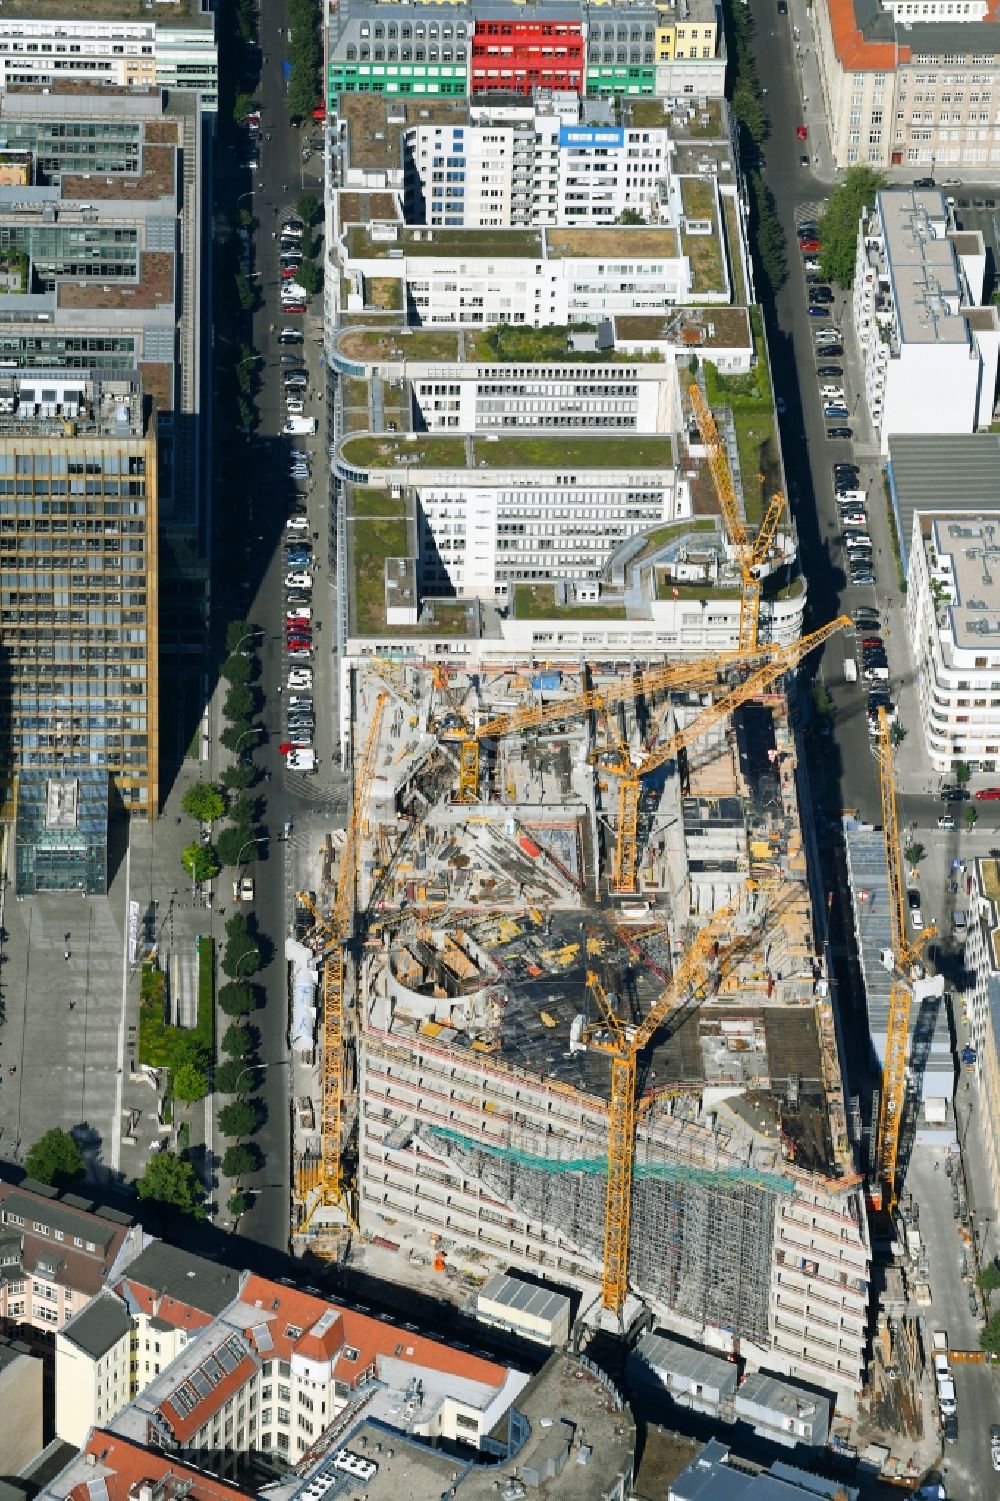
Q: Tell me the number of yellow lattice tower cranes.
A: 6